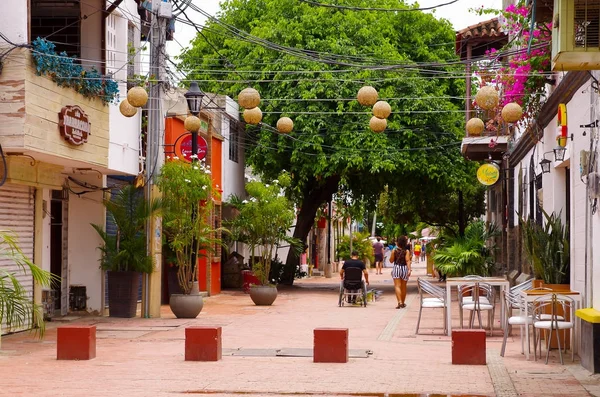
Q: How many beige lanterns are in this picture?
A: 12